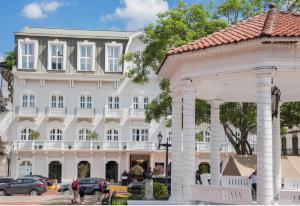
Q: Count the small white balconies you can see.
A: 5